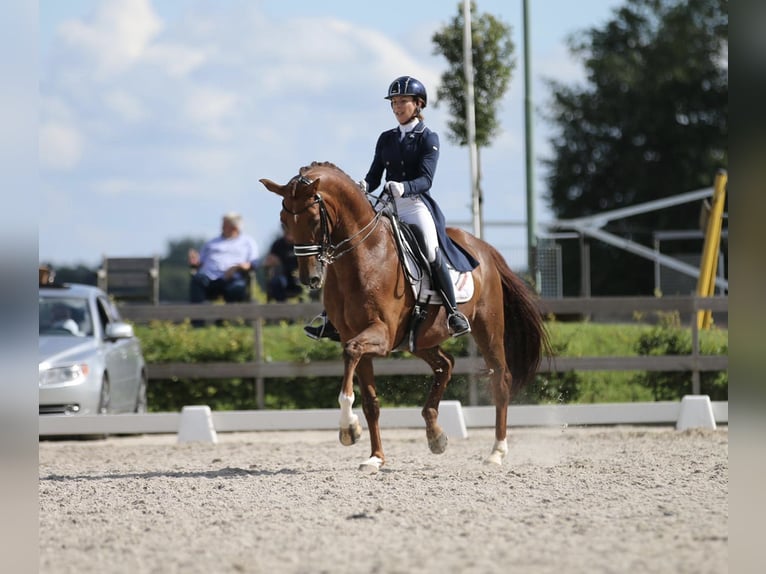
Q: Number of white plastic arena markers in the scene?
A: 3